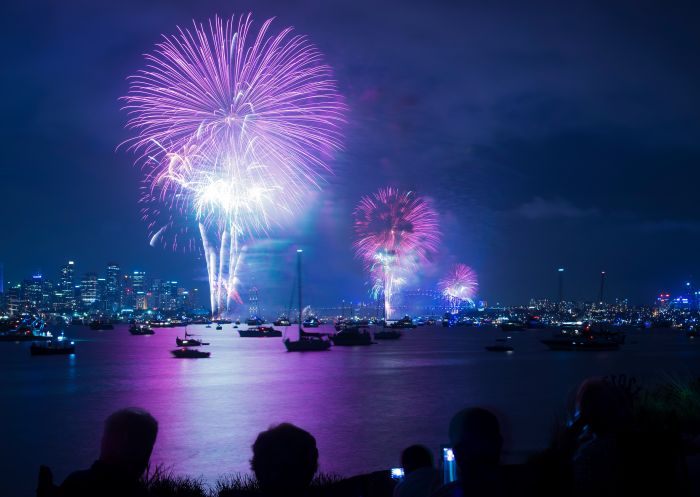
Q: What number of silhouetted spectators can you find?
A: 5